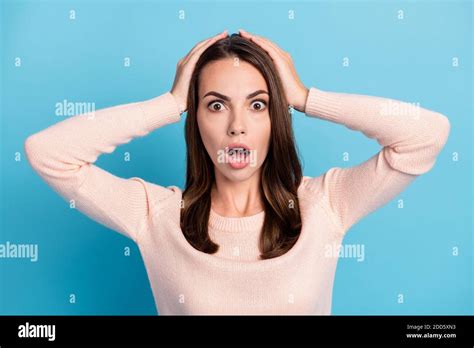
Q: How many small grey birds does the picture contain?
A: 0